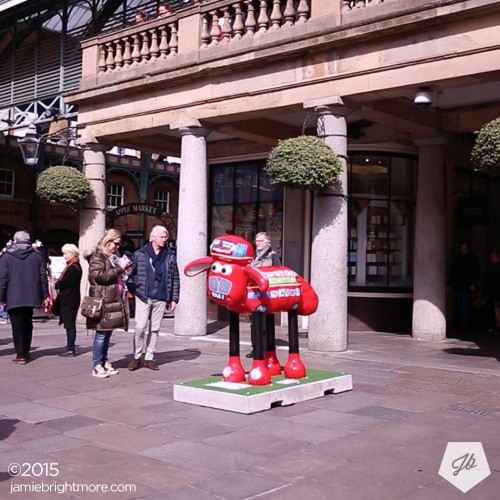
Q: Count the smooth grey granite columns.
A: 4